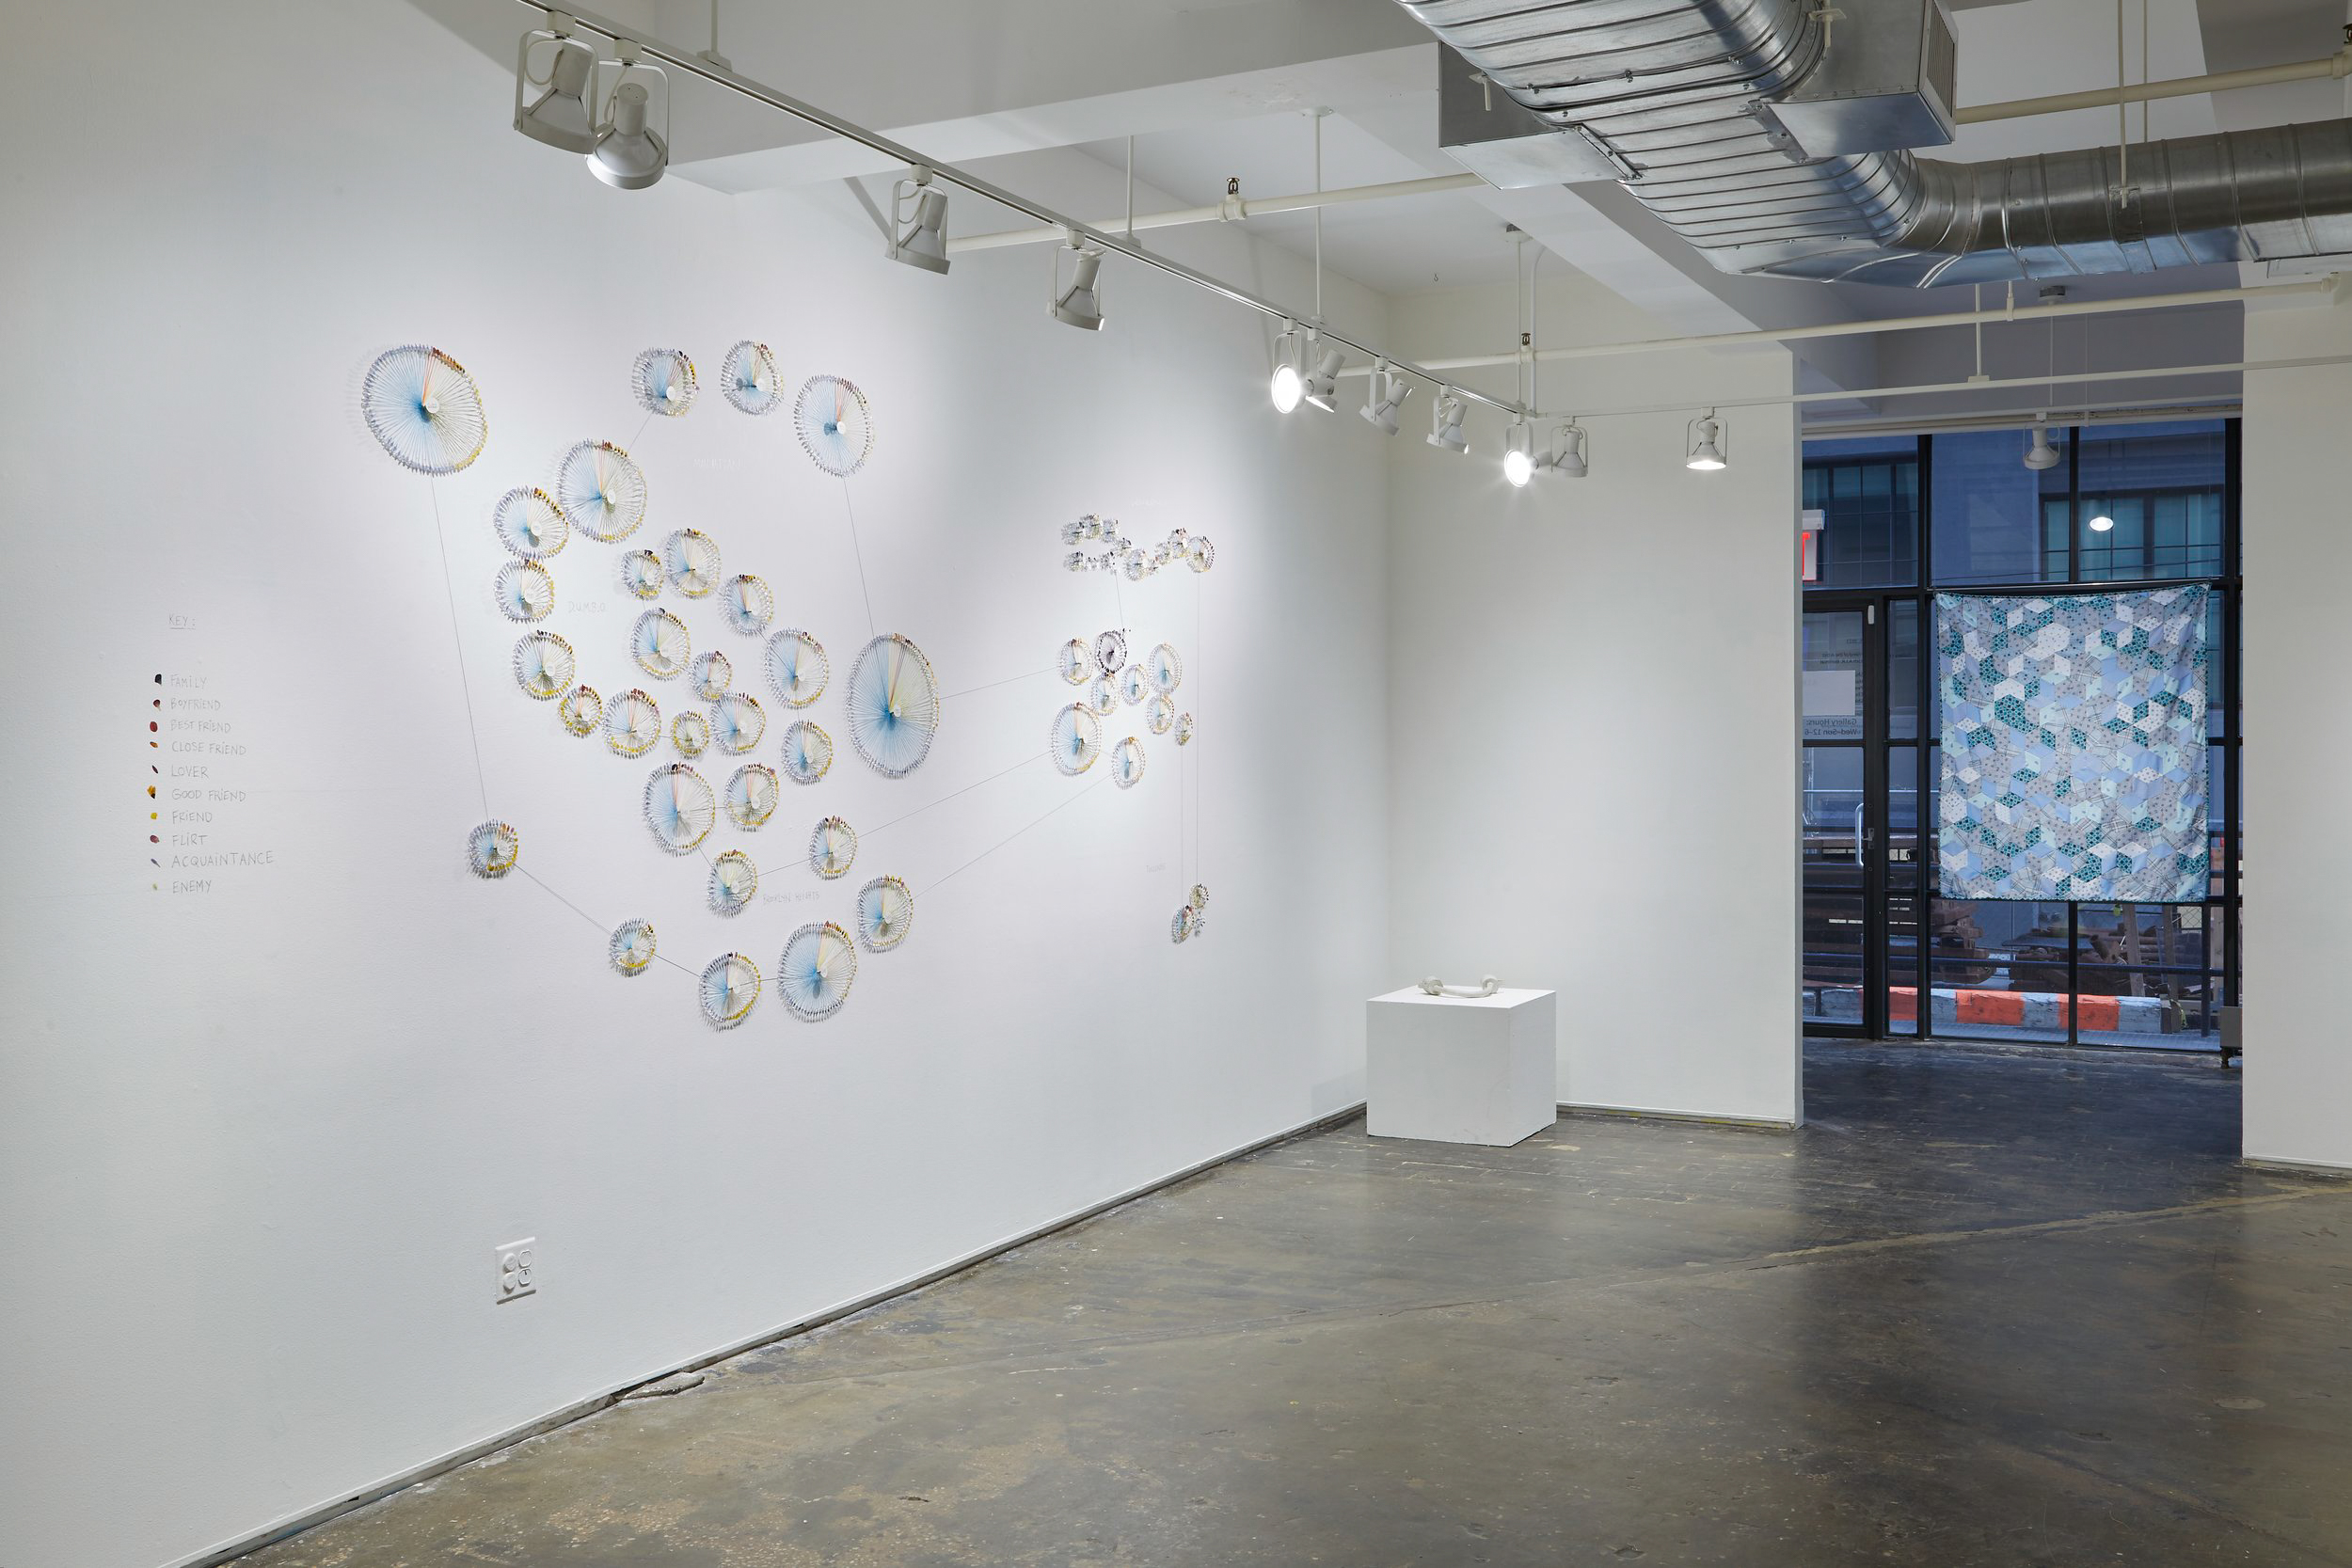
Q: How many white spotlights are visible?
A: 12